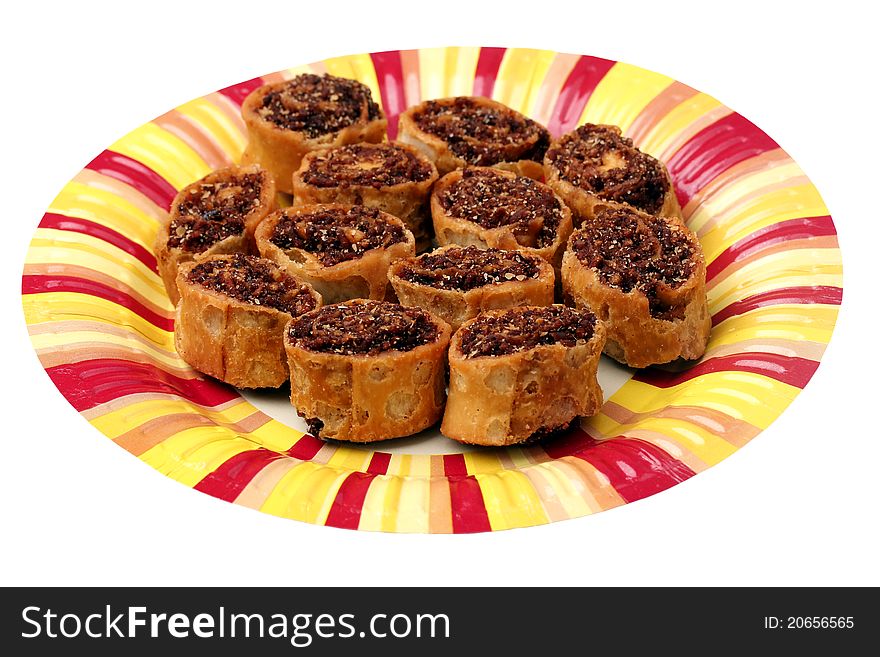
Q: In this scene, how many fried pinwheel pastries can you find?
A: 12